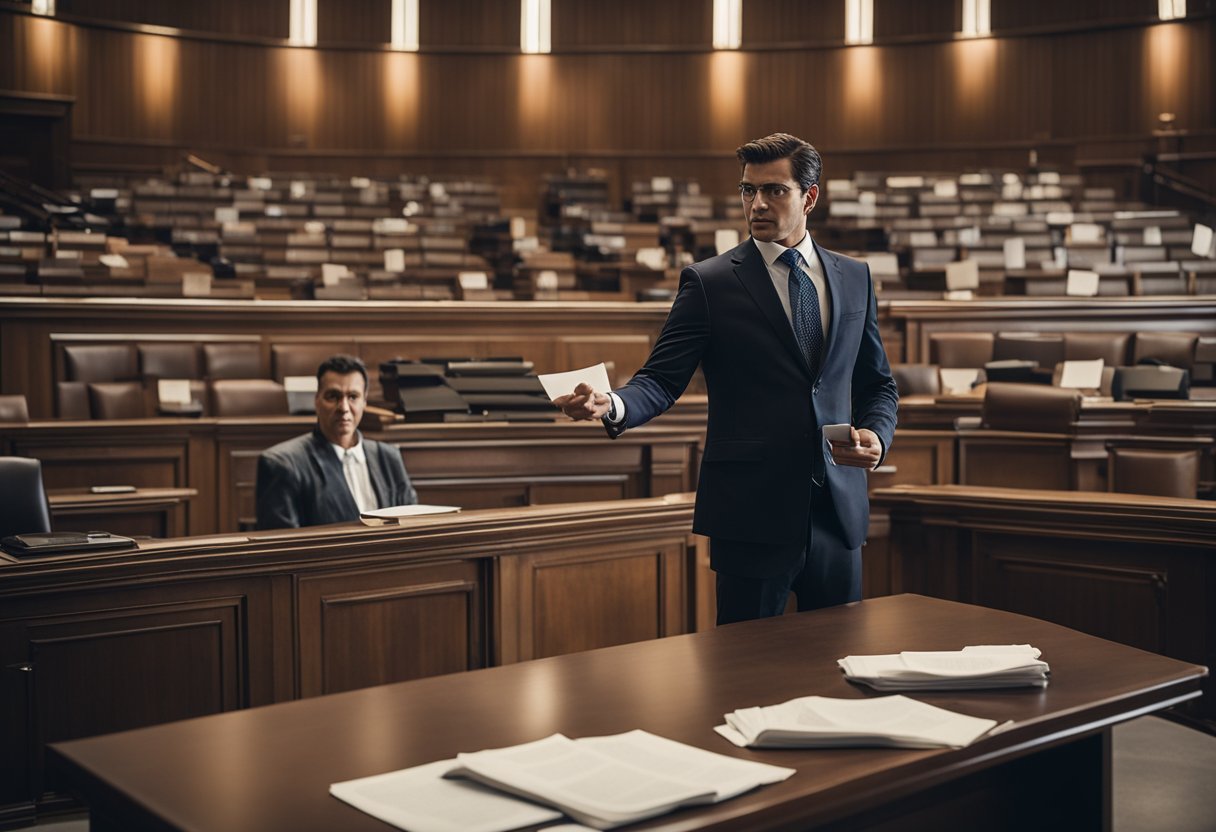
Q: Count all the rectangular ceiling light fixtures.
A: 8